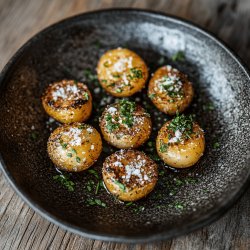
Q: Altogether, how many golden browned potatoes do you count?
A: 7